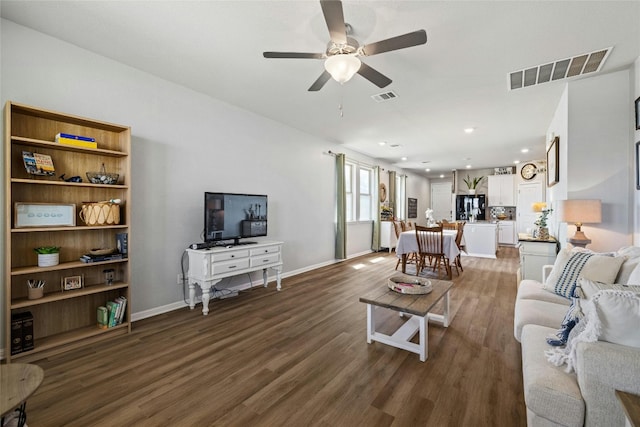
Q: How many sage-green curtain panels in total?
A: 4